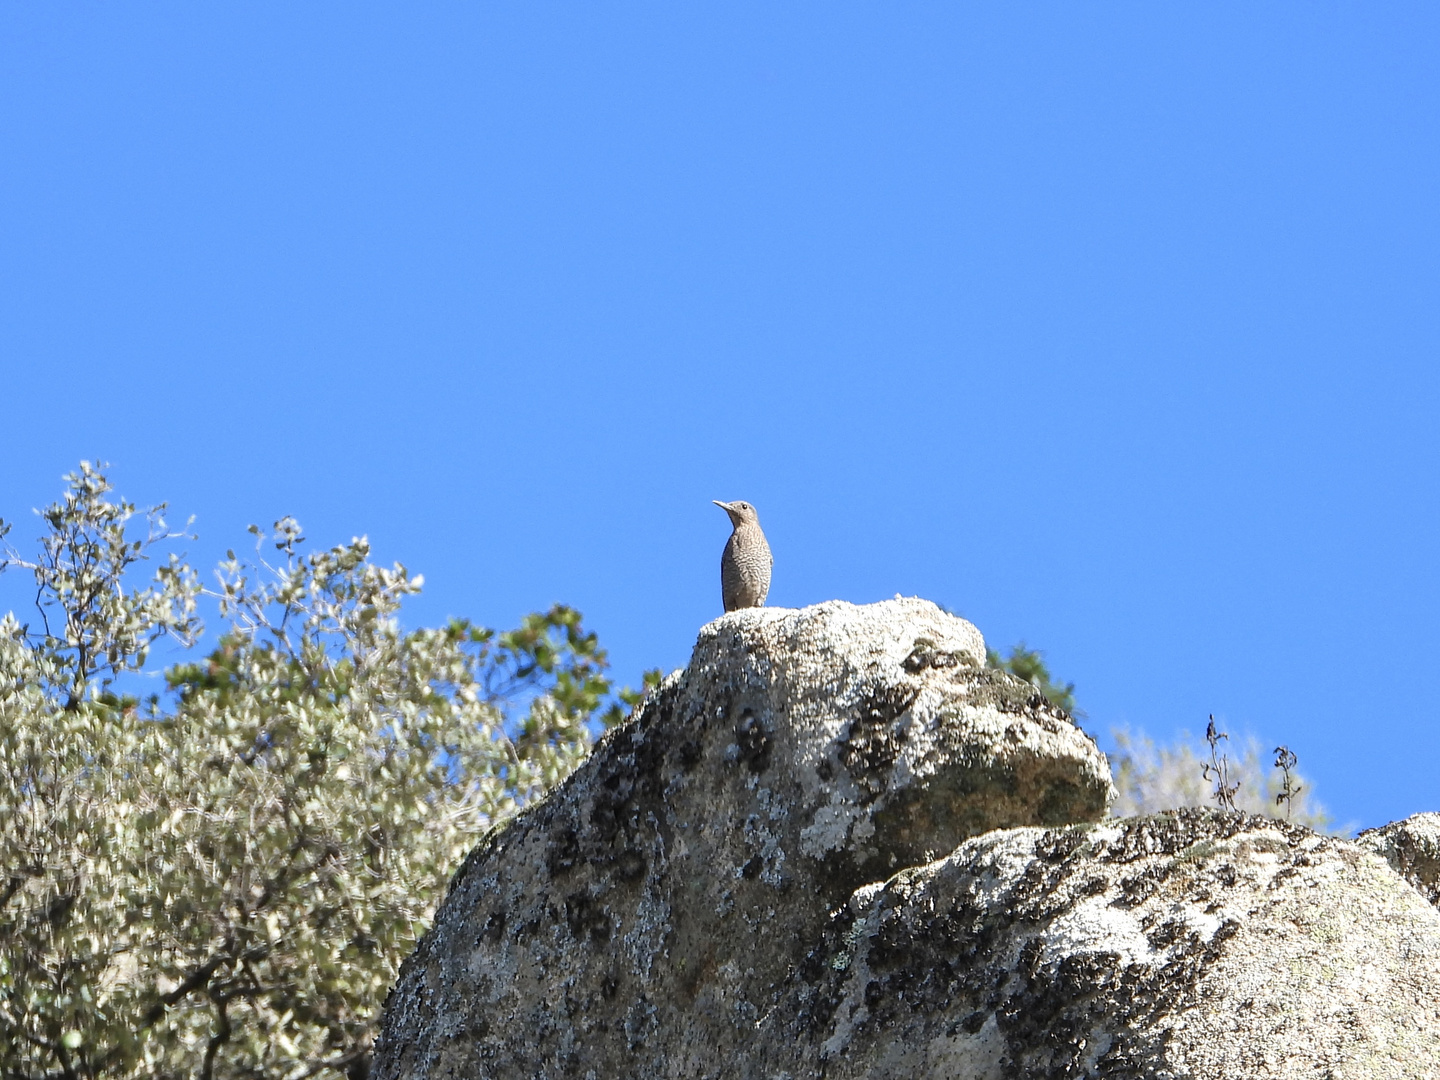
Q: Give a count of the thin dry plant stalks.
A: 2